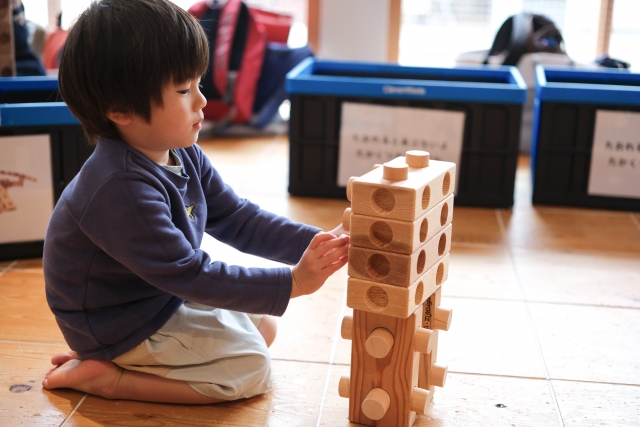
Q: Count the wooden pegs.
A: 13